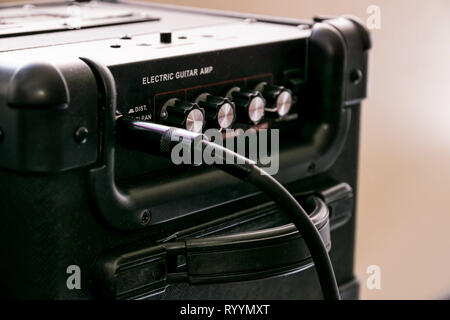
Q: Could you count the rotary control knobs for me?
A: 4